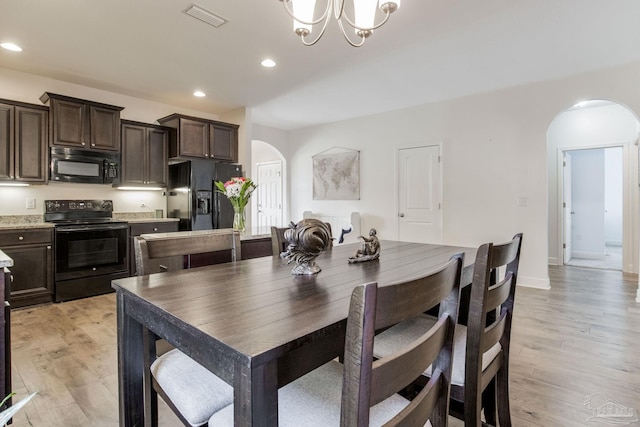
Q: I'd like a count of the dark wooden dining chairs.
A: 4